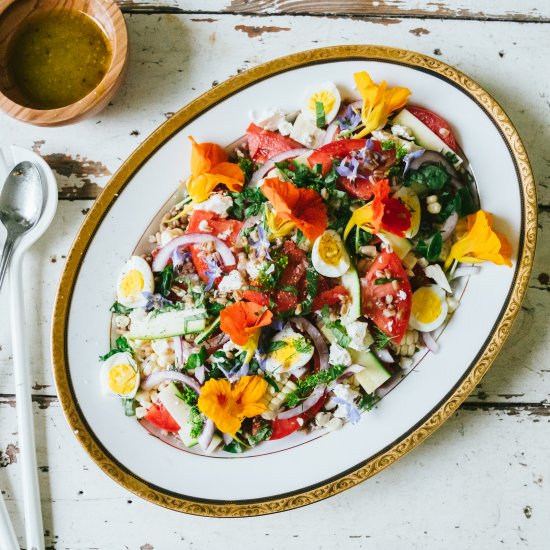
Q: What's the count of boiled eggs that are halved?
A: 6